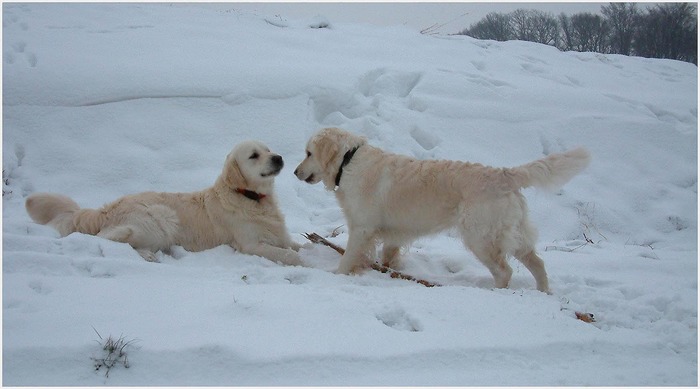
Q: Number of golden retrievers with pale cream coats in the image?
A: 2